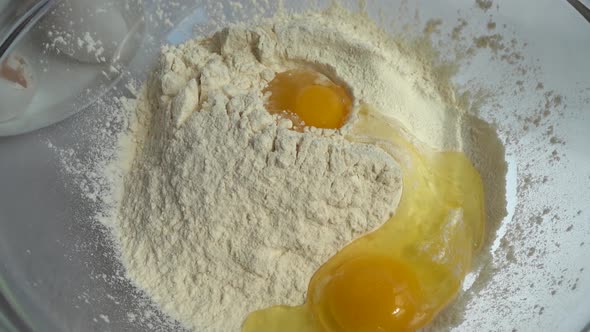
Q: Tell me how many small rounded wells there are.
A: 1